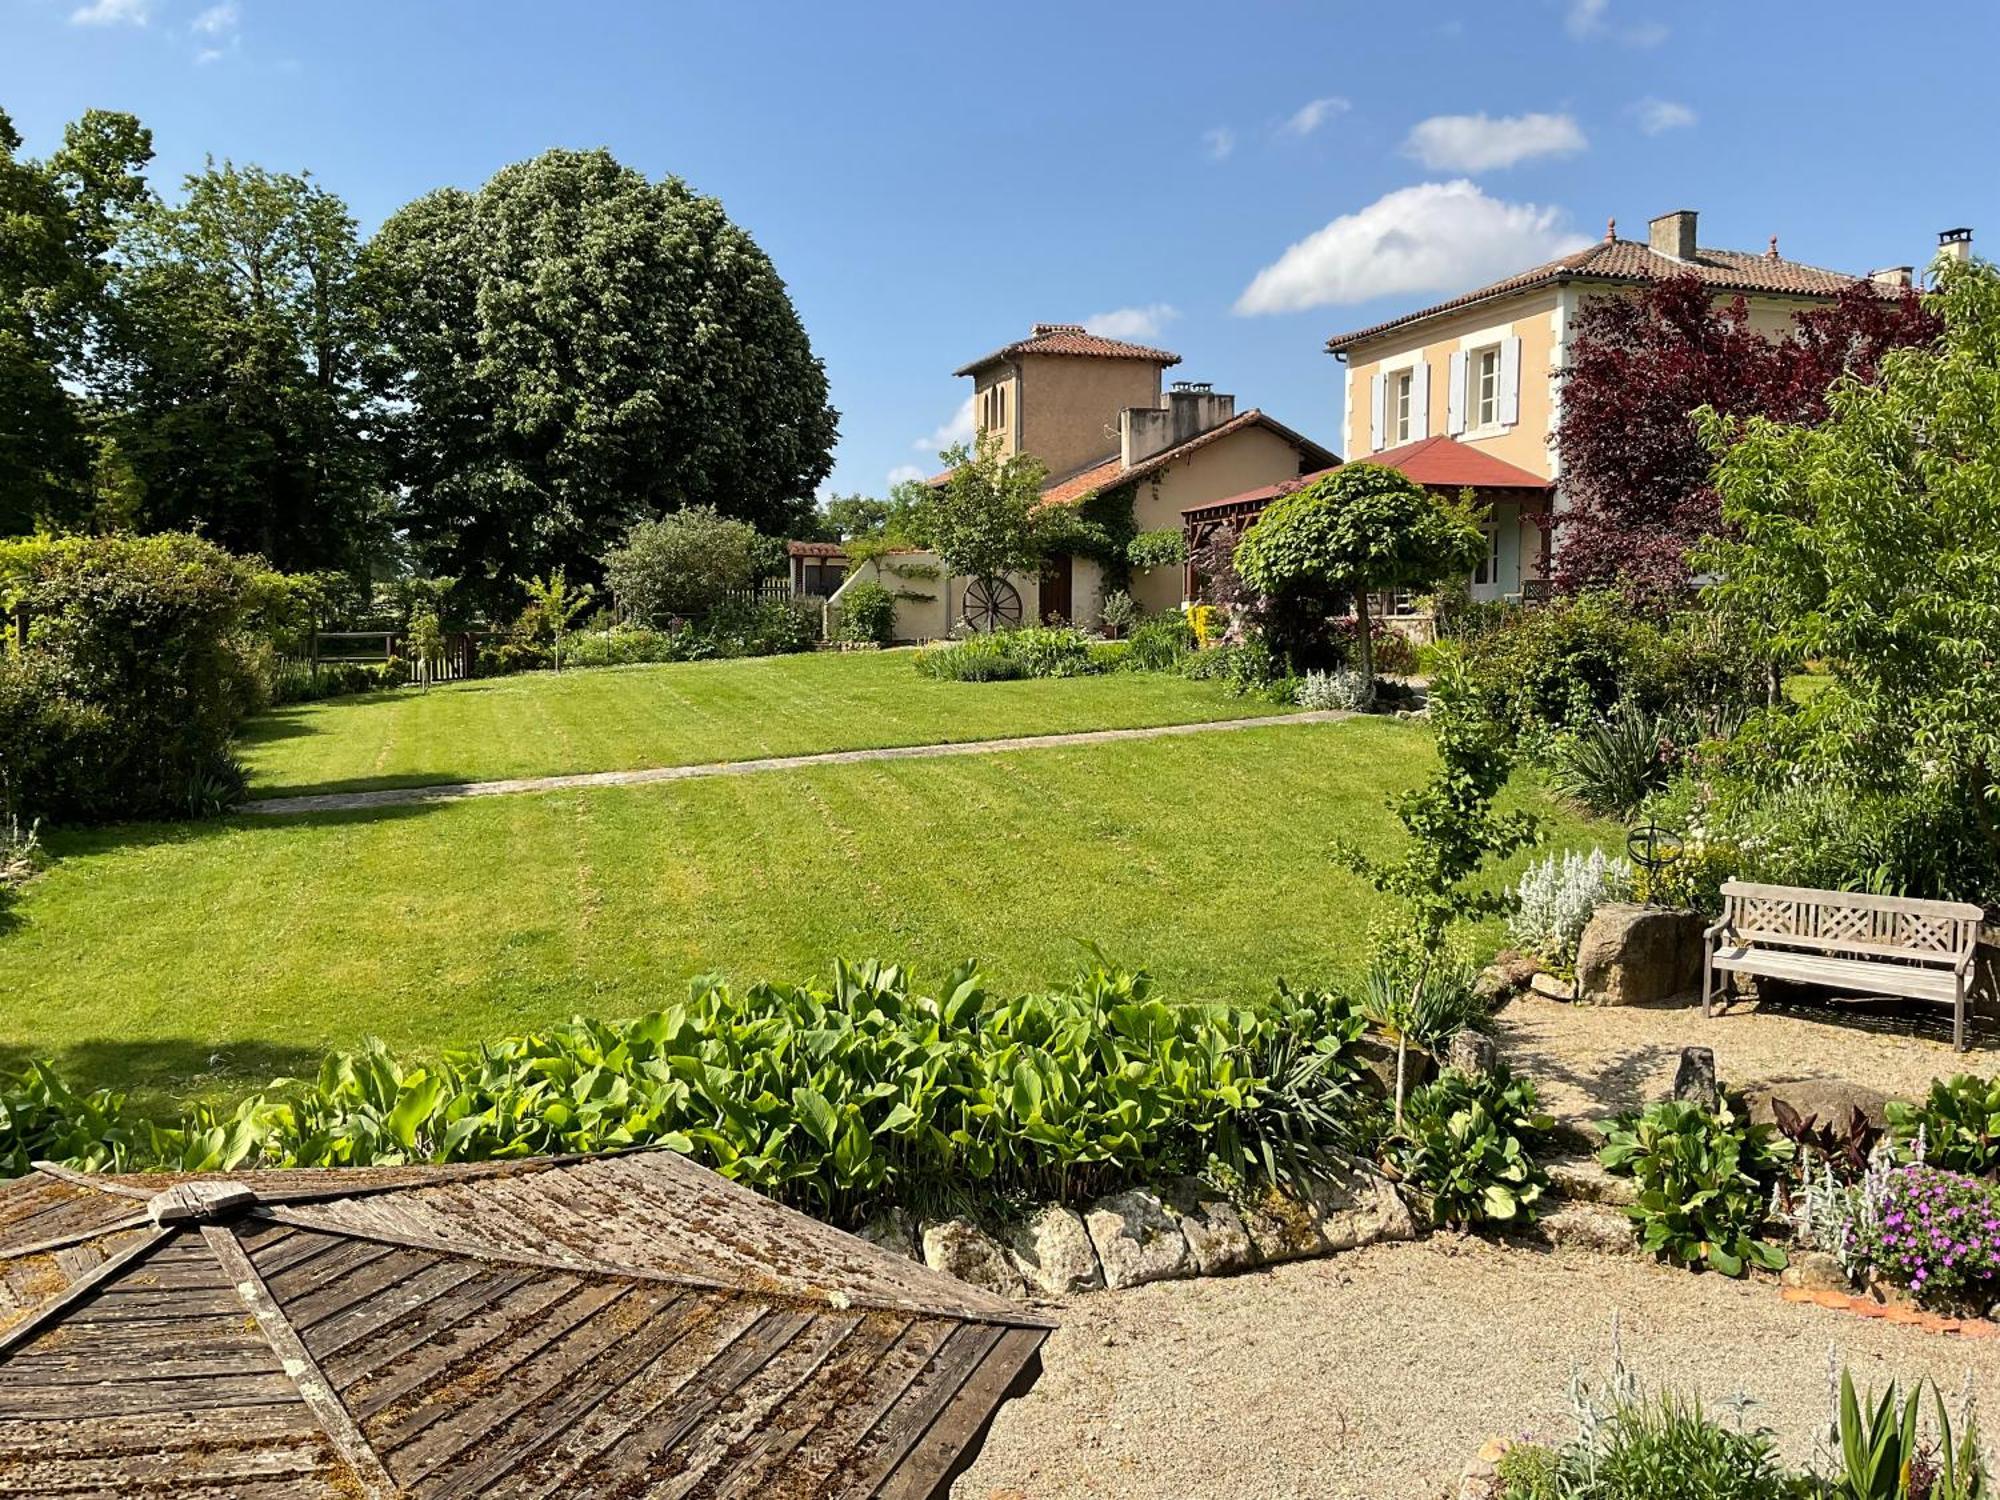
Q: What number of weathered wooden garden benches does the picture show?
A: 1